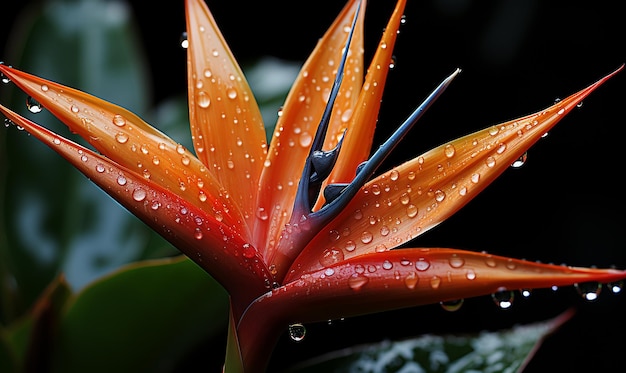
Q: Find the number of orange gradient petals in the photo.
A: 7